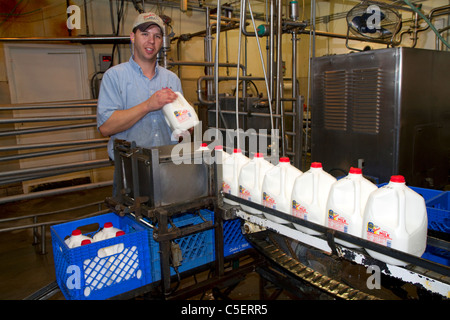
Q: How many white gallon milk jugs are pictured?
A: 13